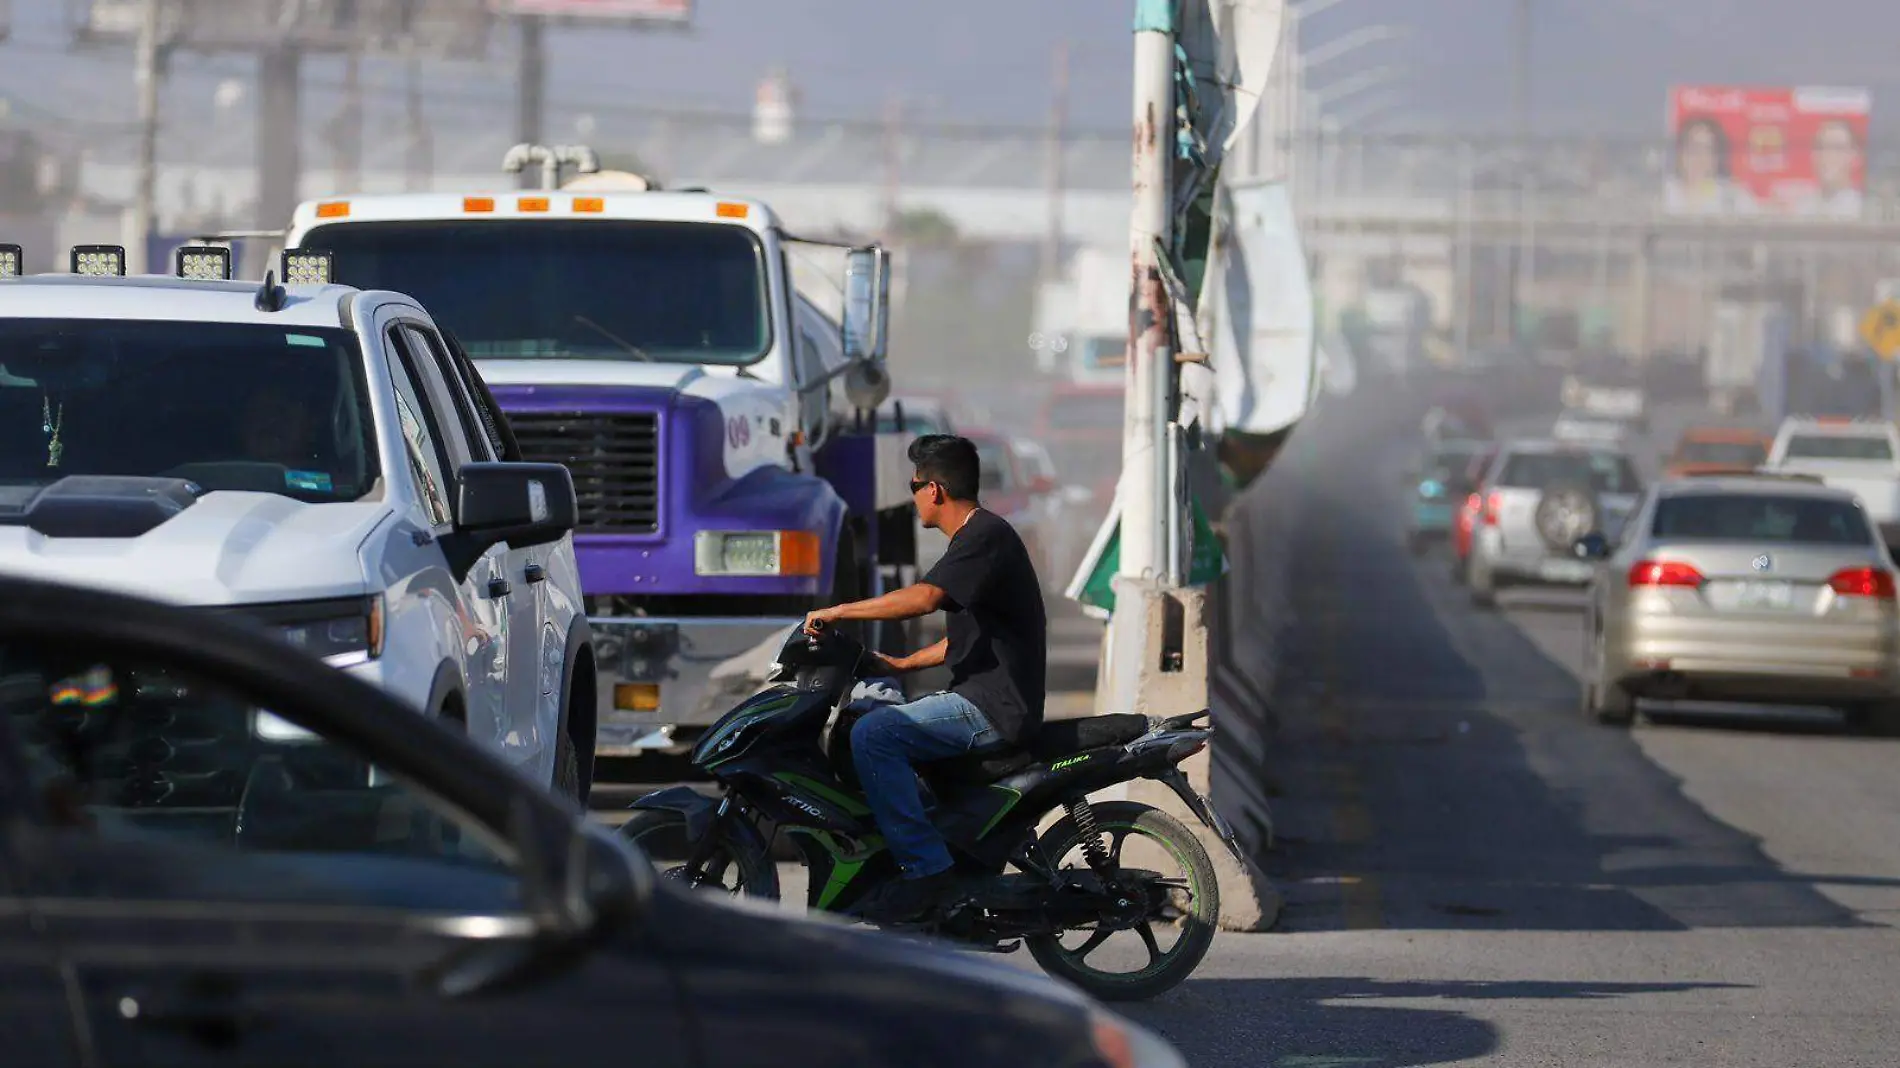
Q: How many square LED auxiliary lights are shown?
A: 4